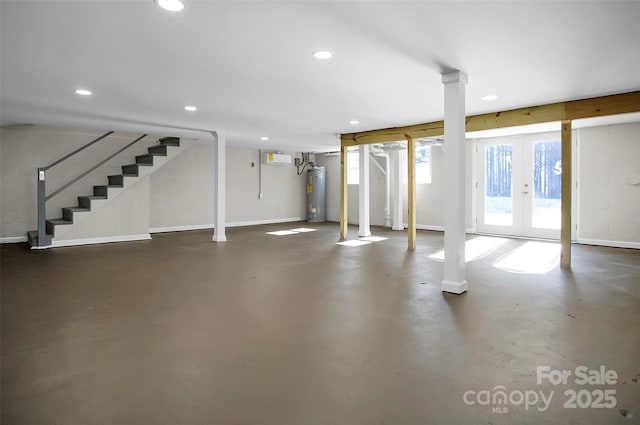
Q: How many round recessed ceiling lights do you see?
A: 7